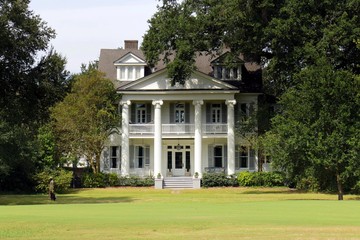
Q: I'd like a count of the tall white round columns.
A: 4